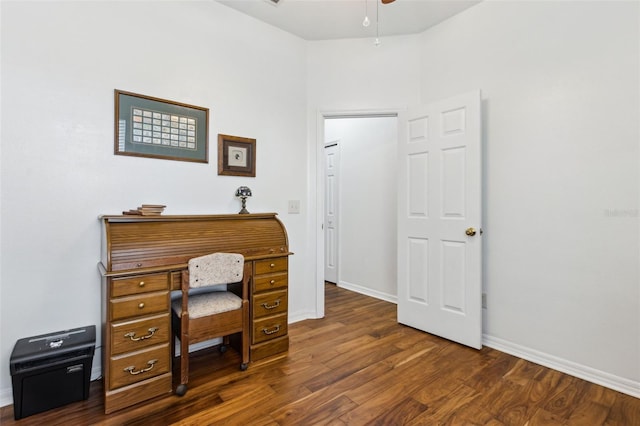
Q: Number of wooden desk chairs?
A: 1